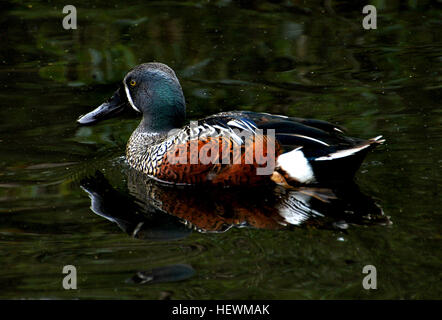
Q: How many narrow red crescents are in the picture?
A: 0